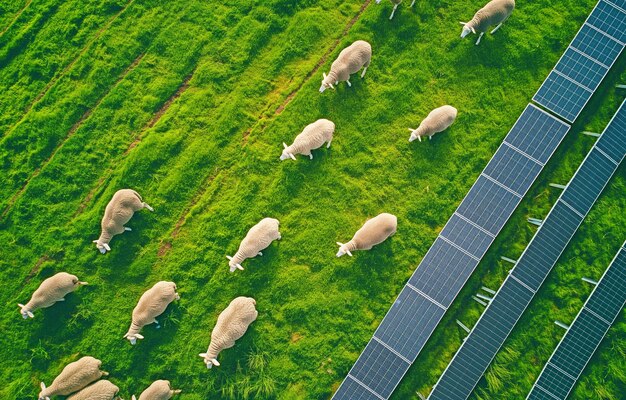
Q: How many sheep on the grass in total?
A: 14